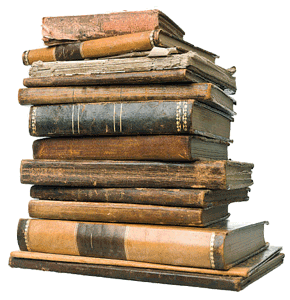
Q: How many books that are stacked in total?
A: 13